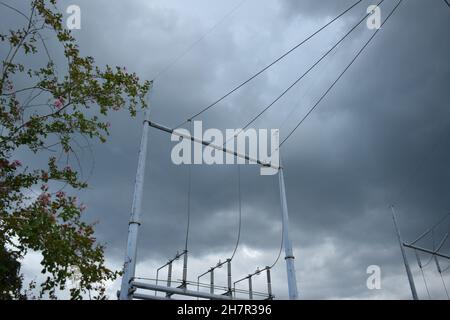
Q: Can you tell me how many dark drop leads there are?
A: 3